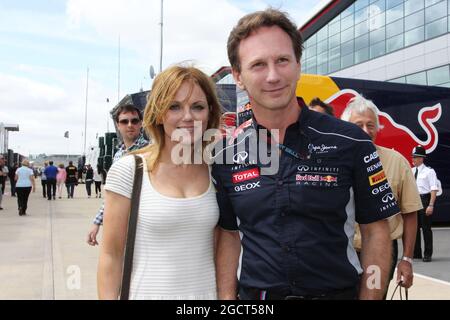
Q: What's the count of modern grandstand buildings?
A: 1